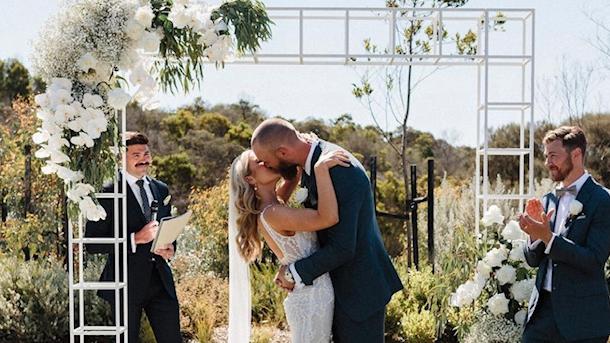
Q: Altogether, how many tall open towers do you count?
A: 2